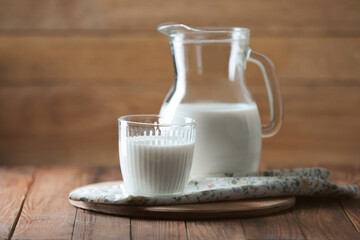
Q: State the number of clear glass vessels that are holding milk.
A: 2